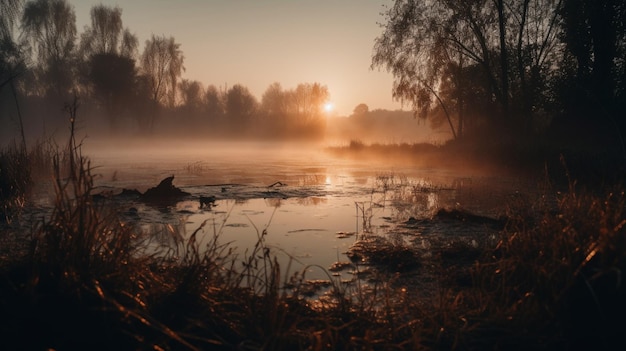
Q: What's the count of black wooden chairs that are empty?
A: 0